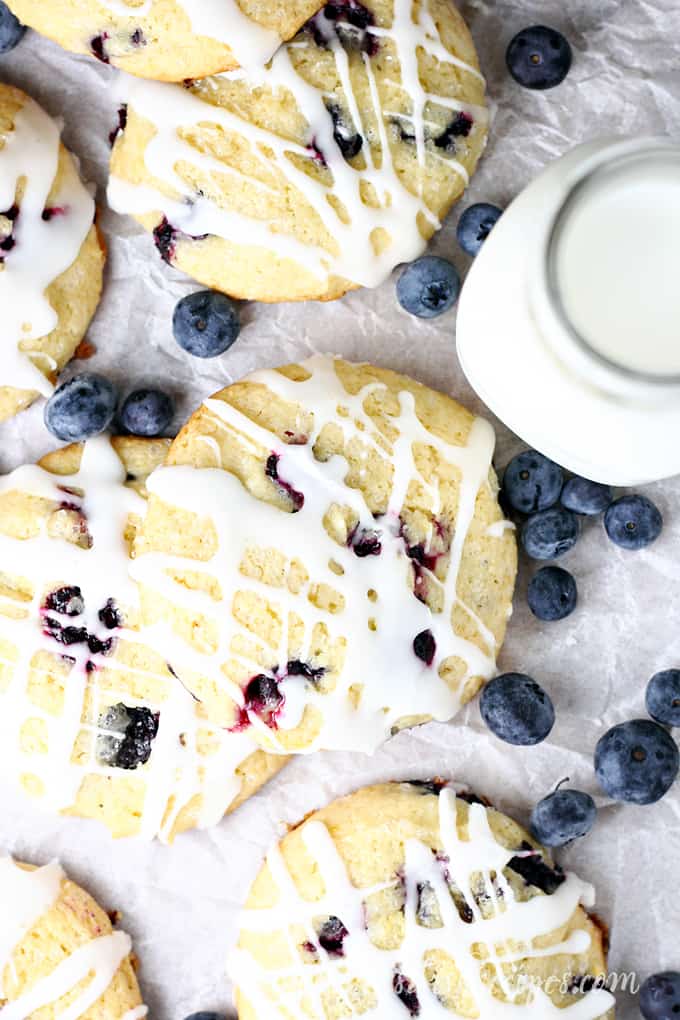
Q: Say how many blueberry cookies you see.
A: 7